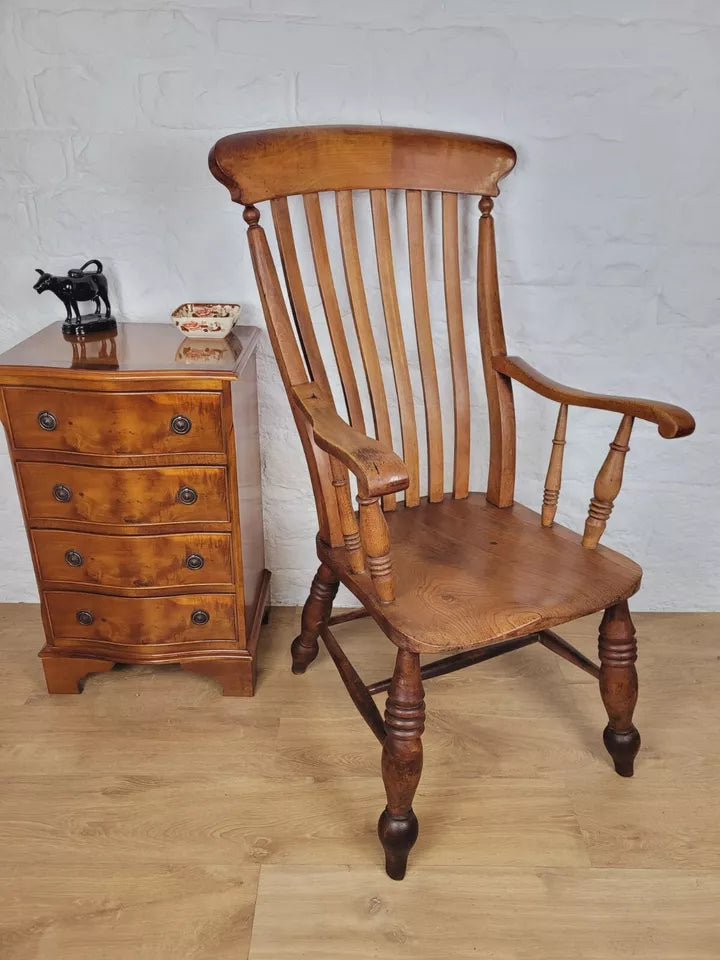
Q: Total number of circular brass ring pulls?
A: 8